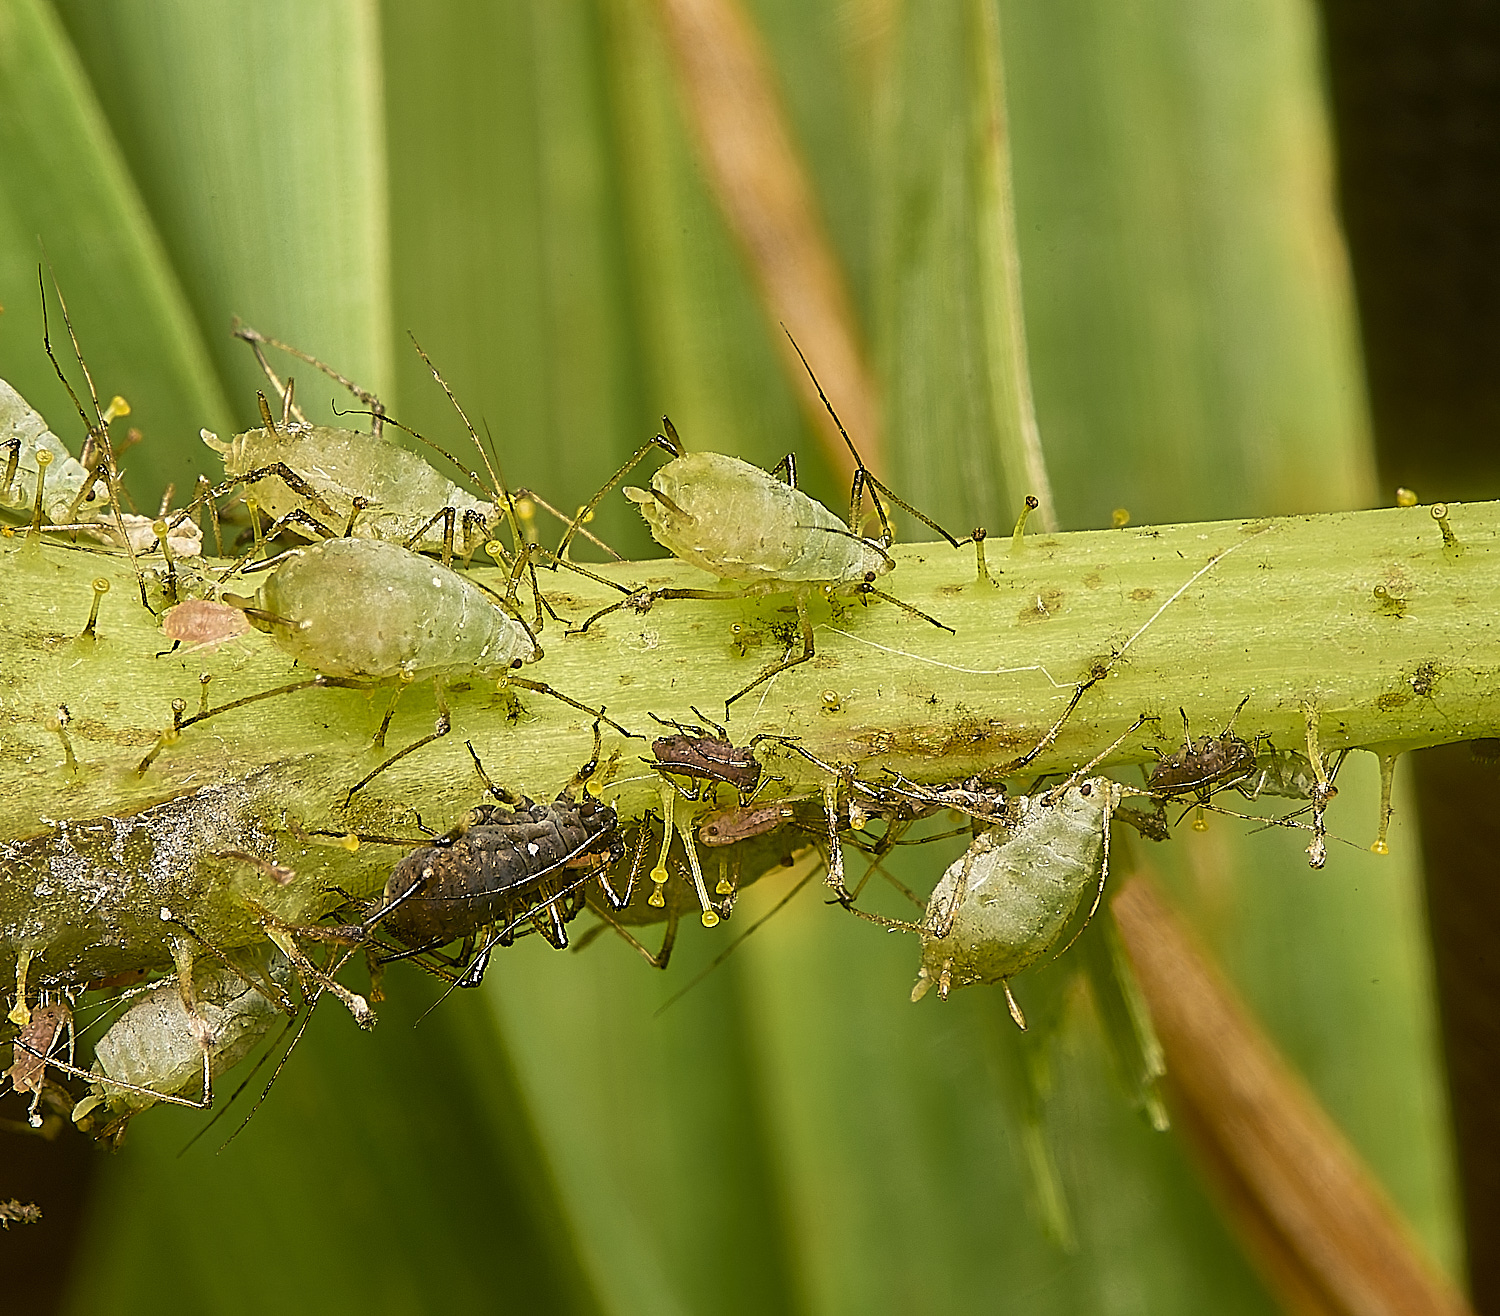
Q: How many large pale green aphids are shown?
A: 6